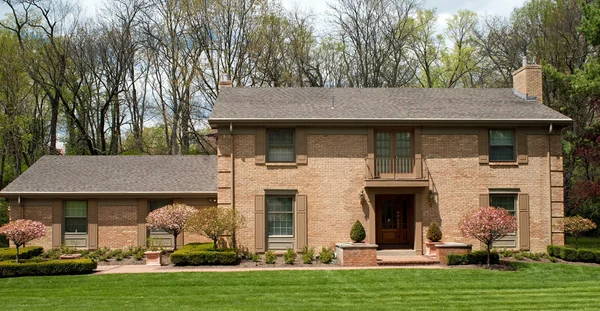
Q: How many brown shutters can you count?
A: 12